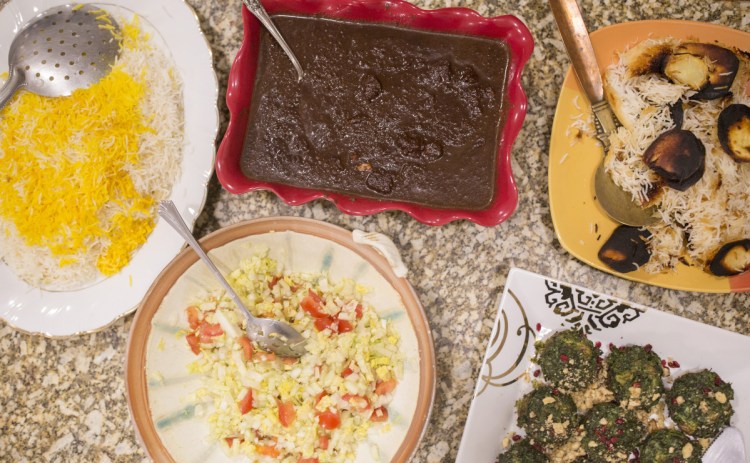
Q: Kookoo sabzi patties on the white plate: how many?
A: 7